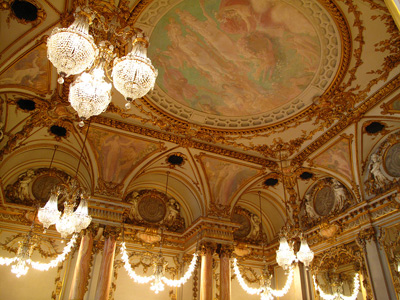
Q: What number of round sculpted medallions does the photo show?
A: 5